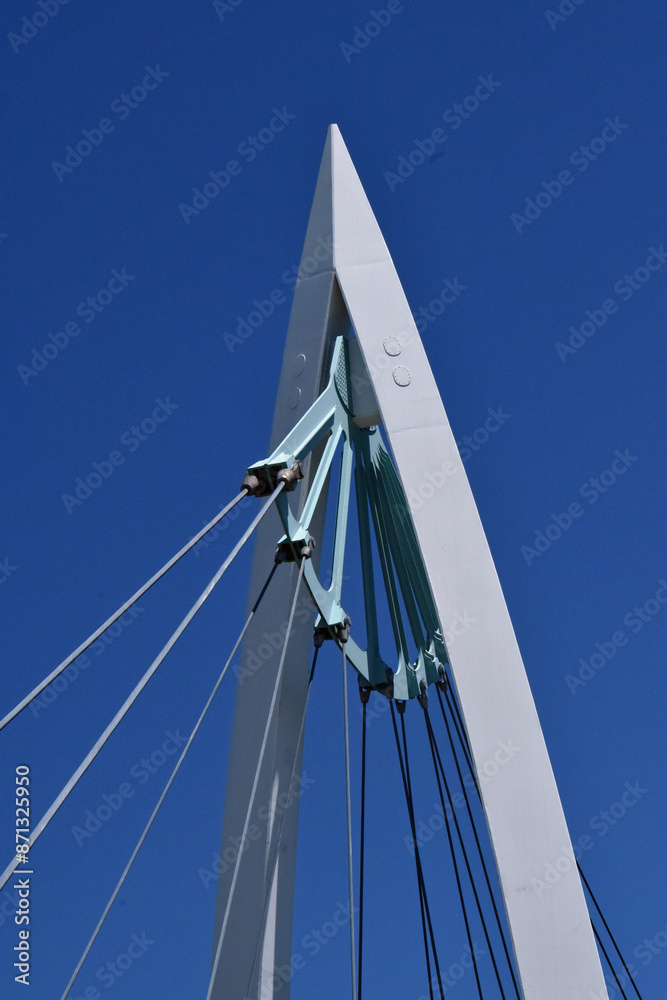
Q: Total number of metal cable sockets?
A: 11